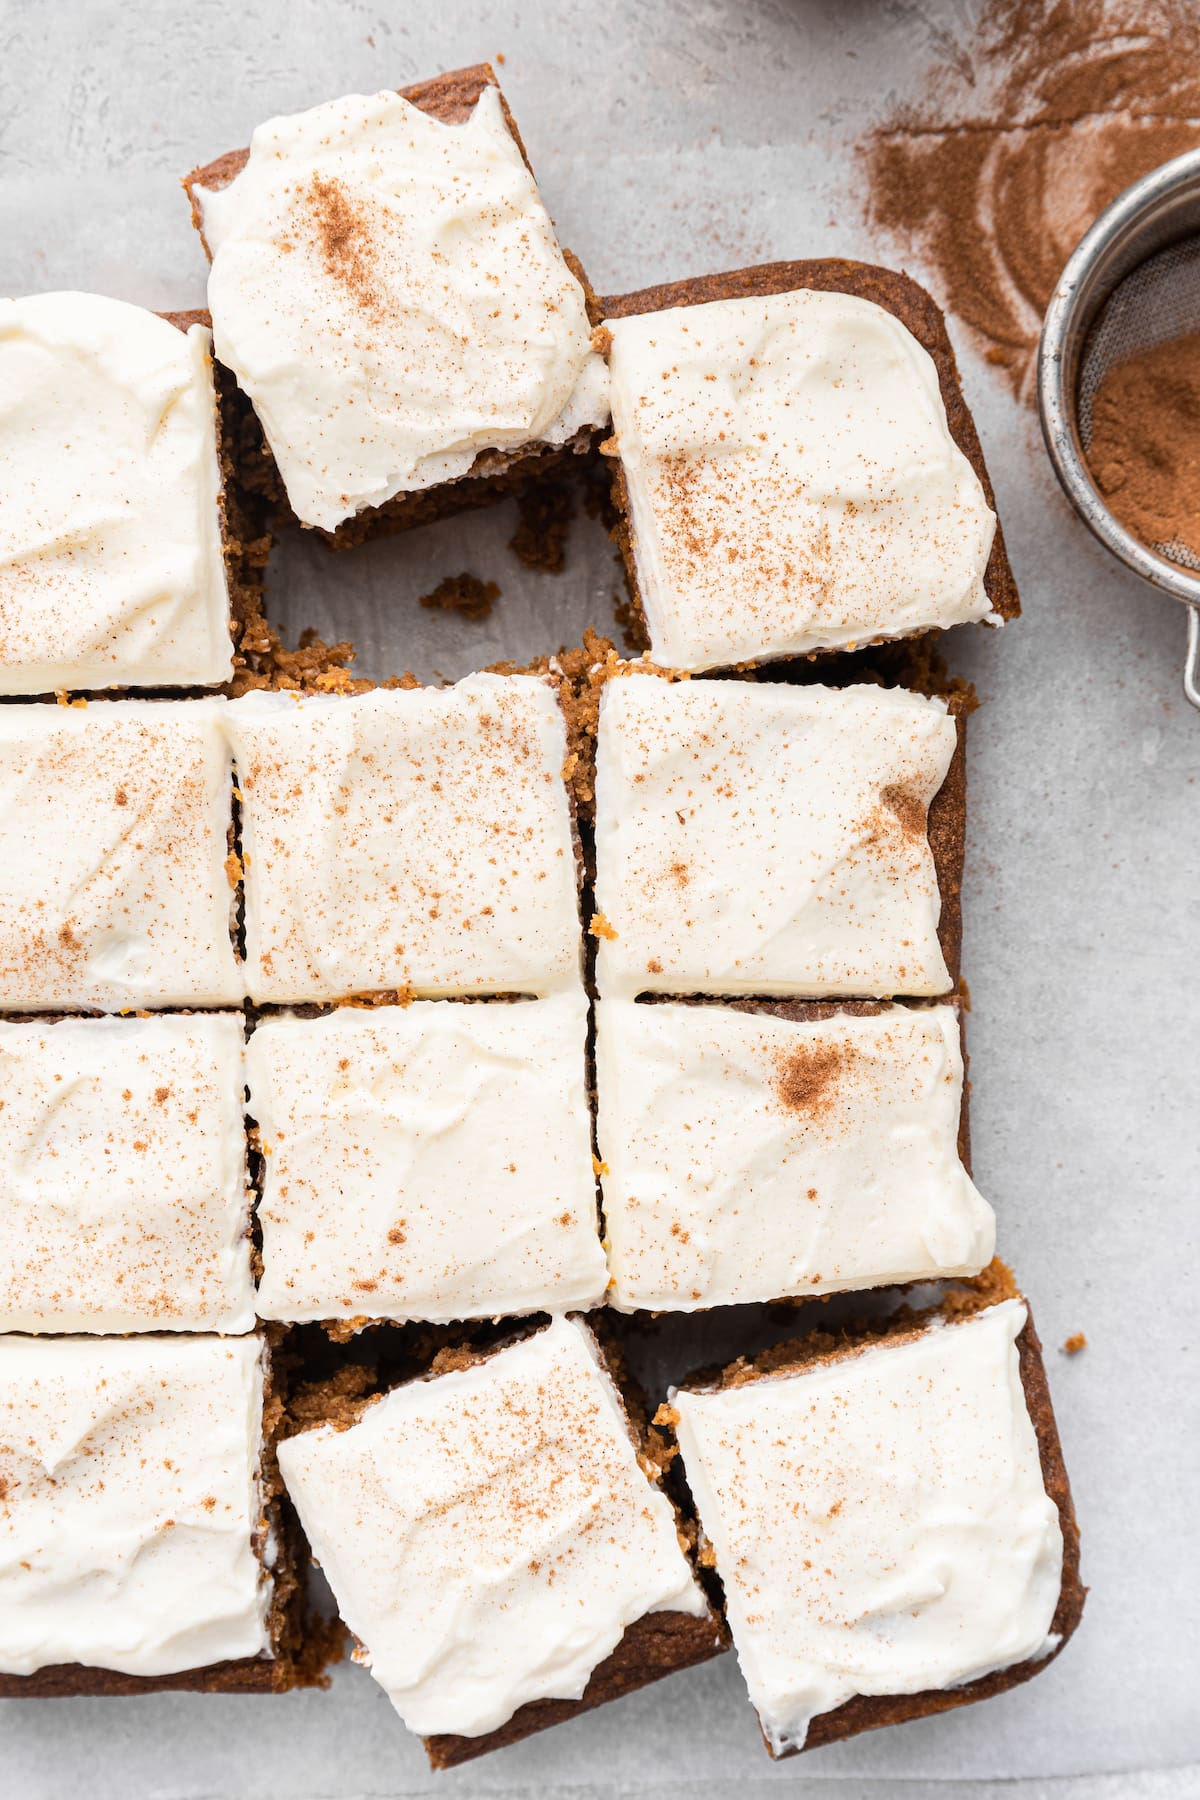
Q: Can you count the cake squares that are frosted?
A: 12